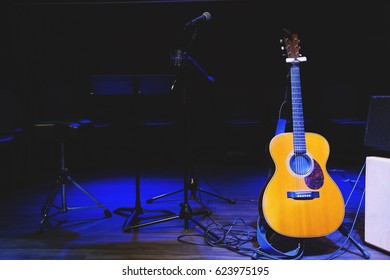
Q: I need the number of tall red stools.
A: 0